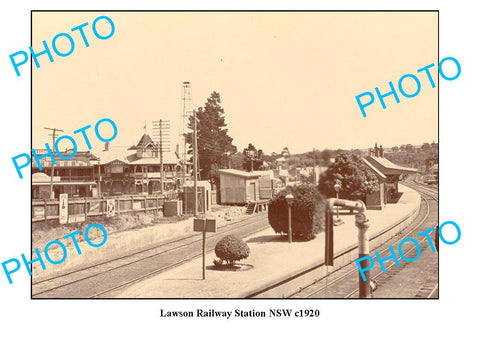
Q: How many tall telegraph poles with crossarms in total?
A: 2